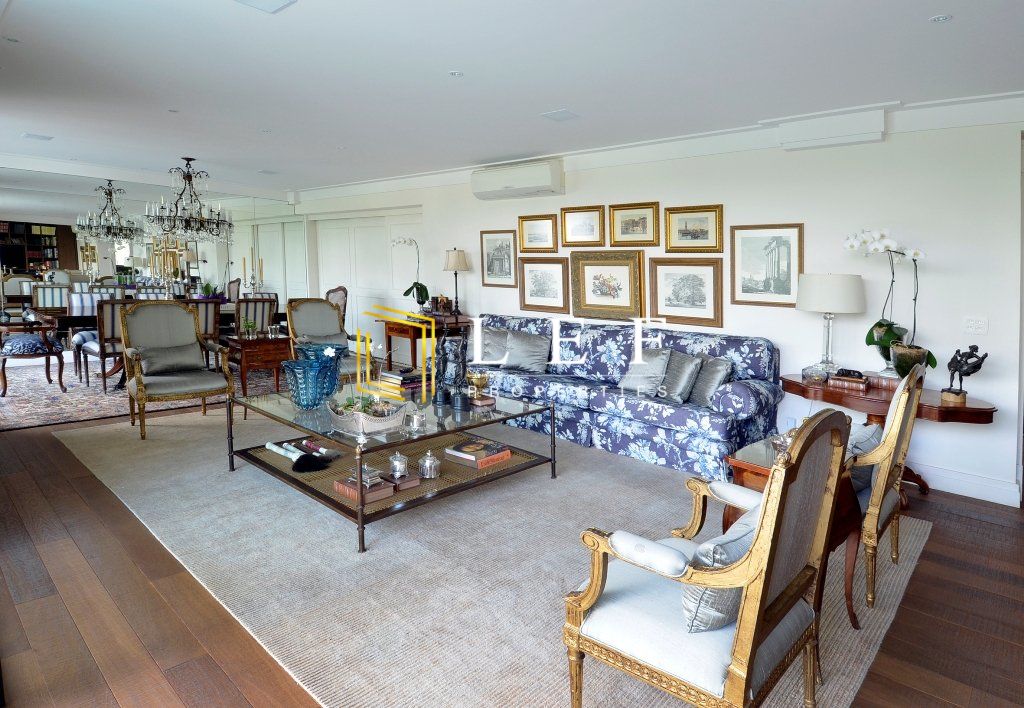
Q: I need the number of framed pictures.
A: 9